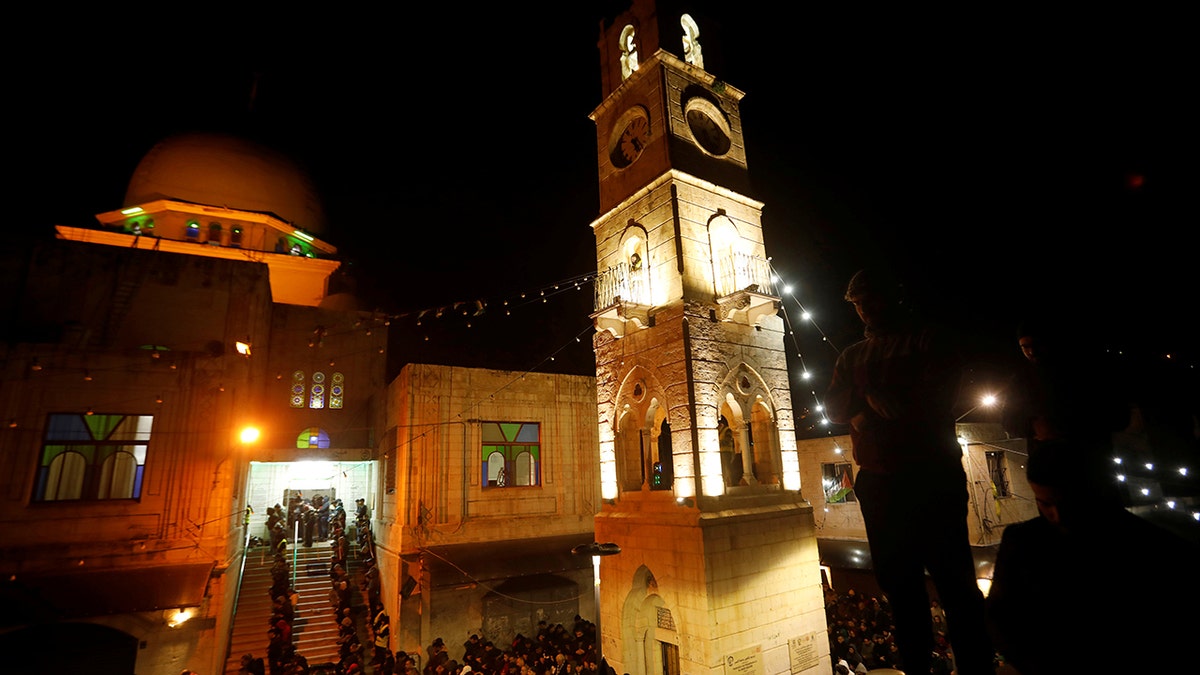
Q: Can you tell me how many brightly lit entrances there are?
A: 1